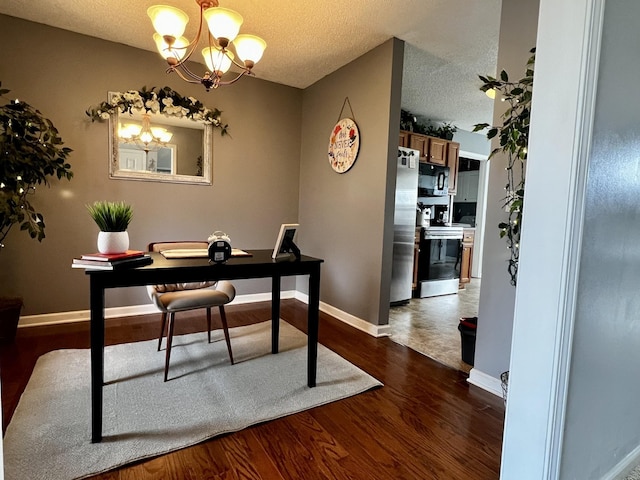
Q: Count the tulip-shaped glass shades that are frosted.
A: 5